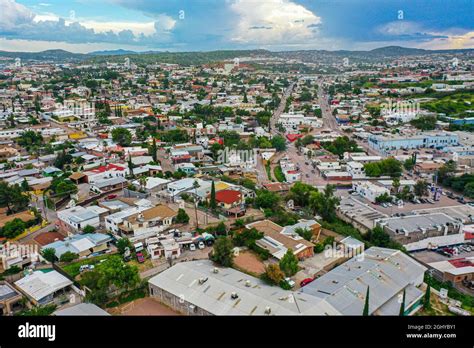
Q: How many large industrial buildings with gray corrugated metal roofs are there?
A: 2